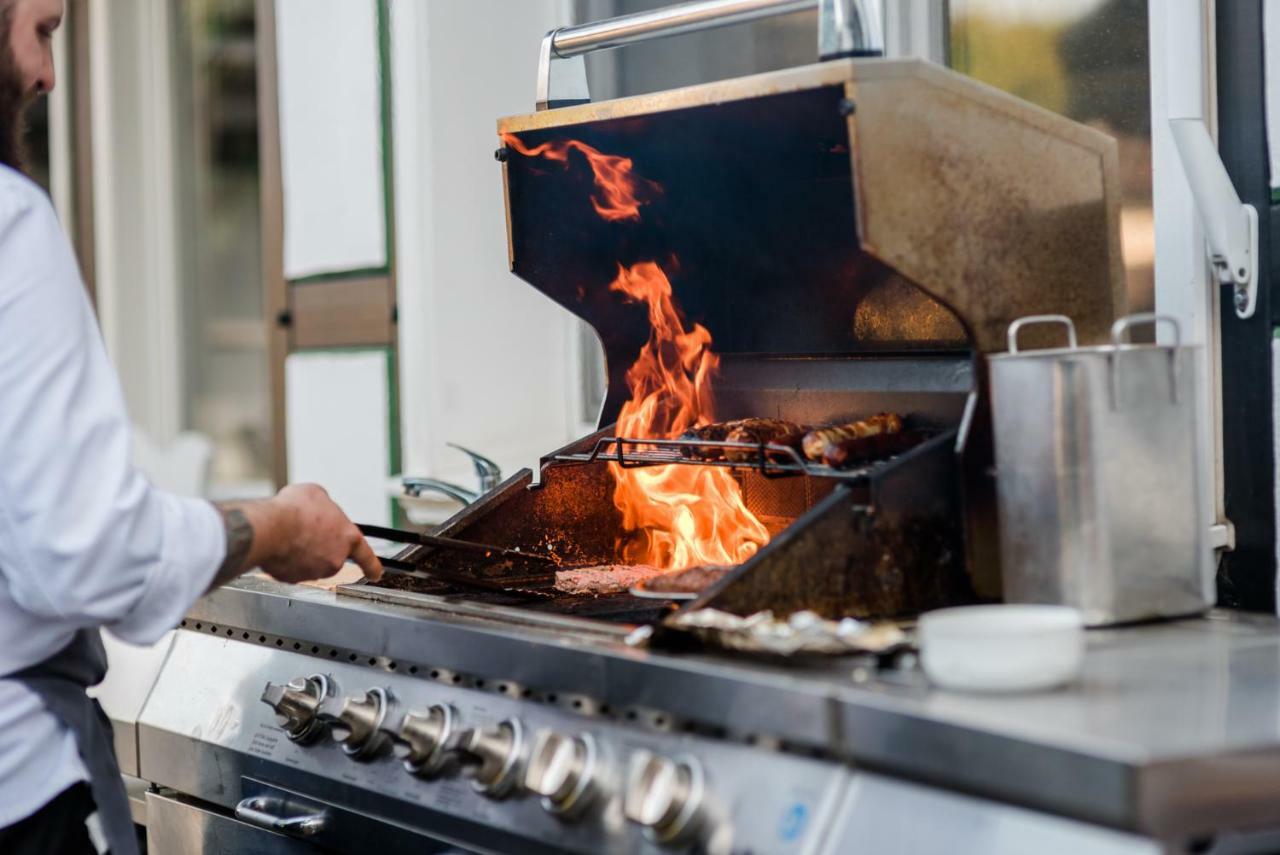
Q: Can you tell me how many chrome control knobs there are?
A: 6